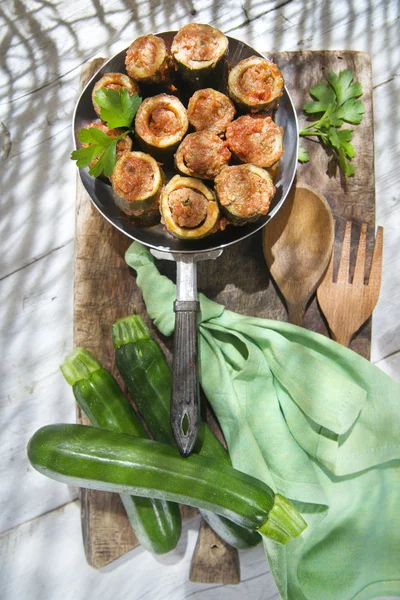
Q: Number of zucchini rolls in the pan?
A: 12